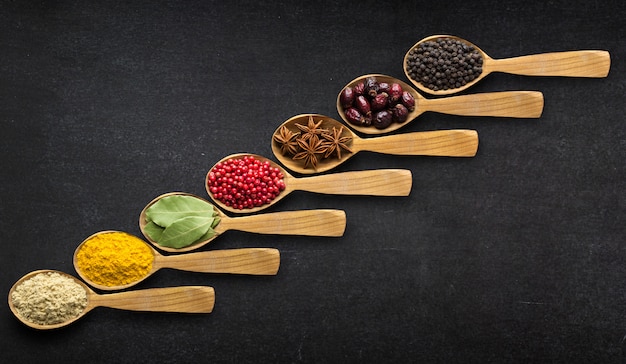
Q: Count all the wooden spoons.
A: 7